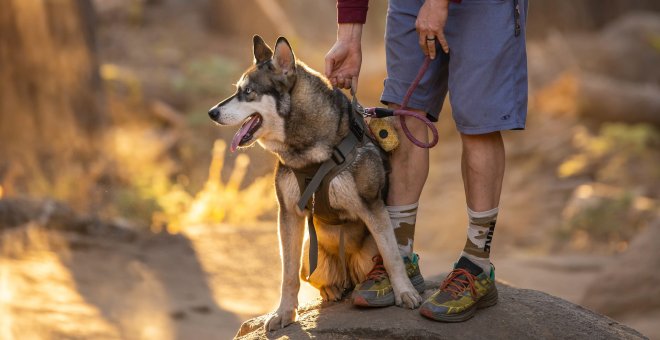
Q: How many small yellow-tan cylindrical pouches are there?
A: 1